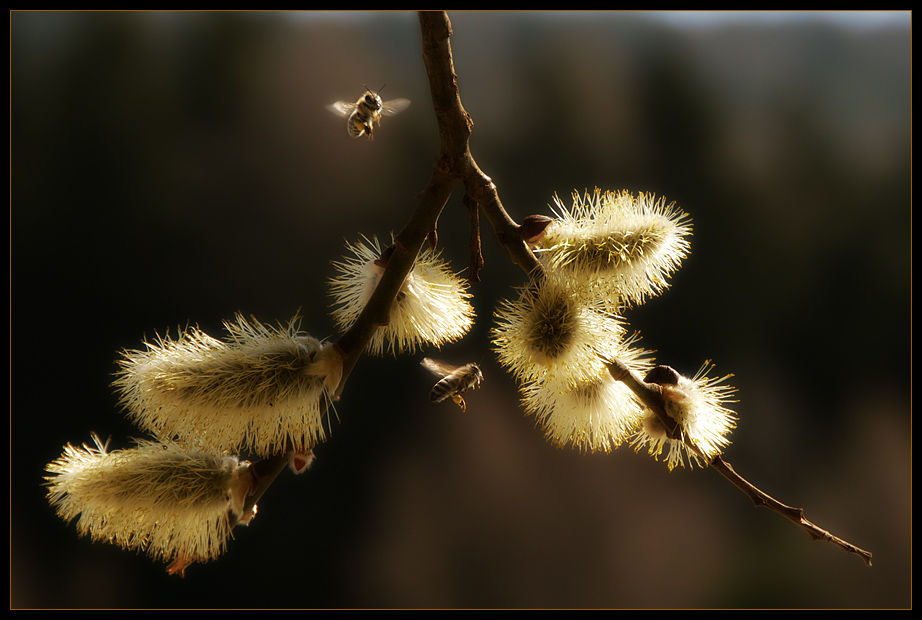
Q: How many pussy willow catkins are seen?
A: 7